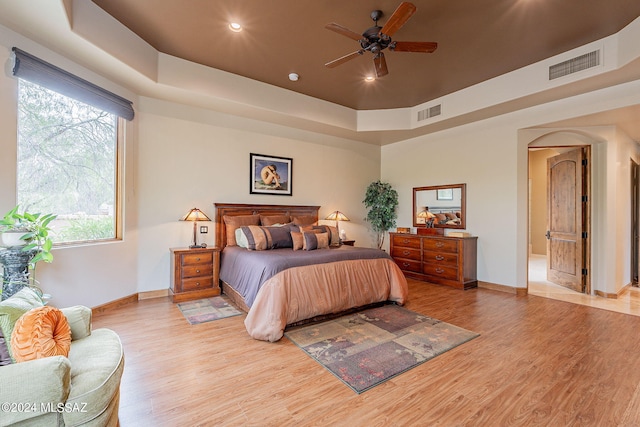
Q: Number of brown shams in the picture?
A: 3